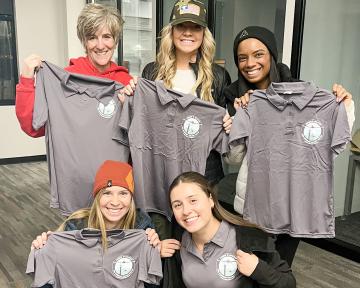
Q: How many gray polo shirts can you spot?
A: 5